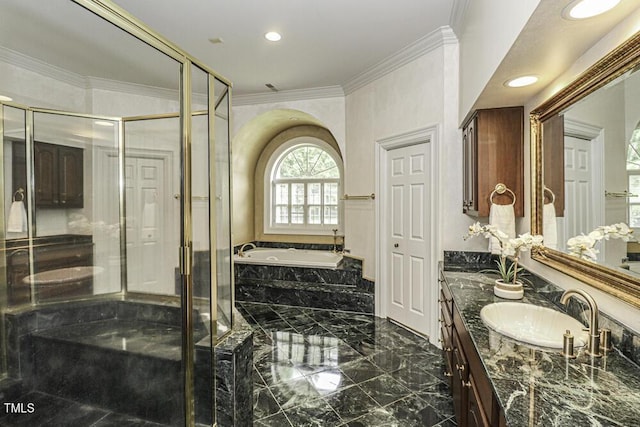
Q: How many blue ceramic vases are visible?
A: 0